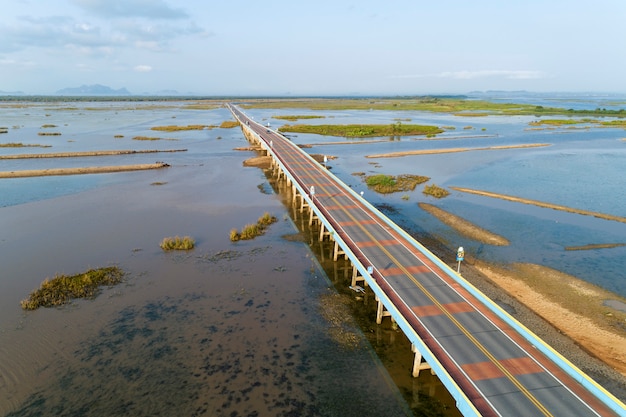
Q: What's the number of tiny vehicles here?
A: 2